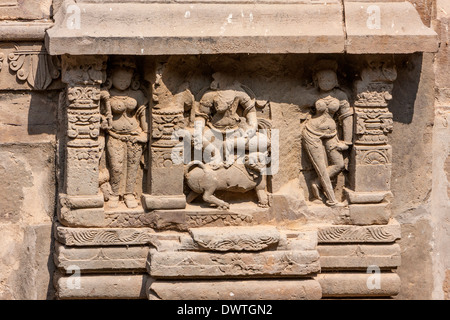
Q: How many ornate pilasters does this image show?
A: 3